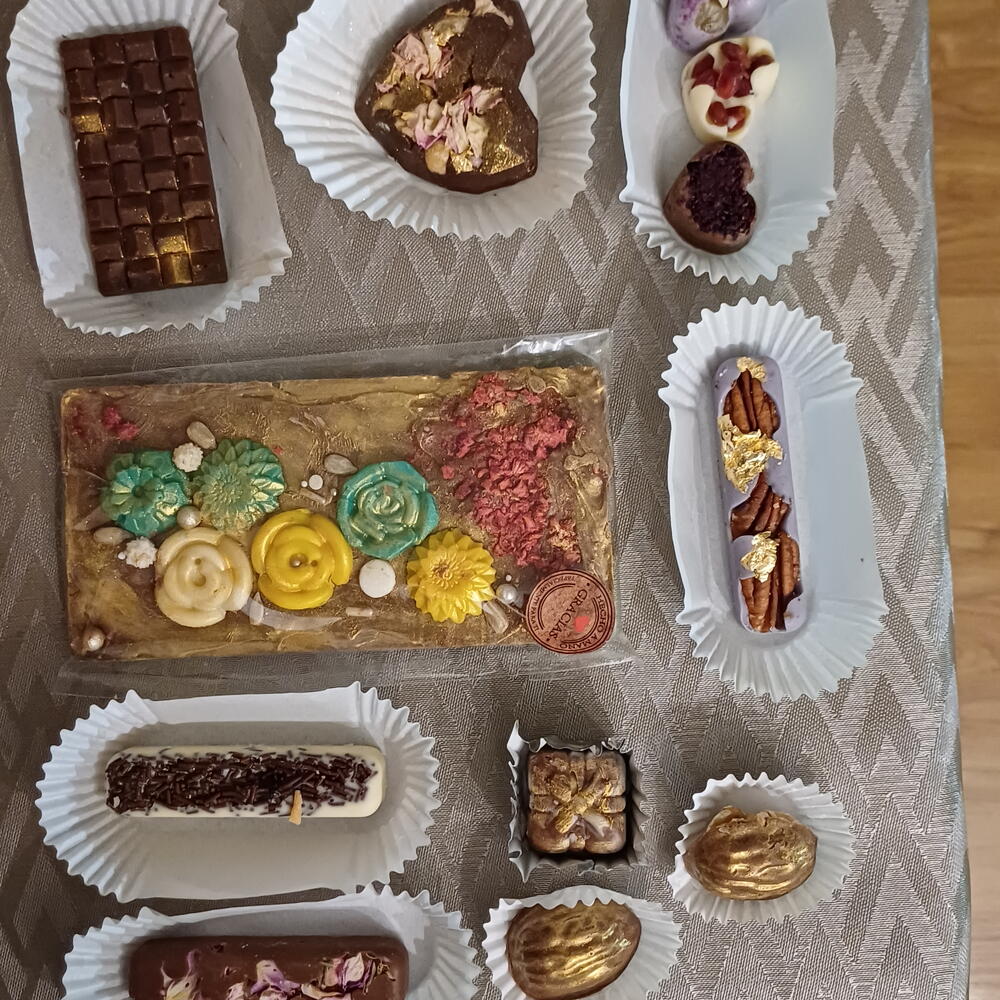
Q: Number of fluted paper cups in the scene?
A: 9